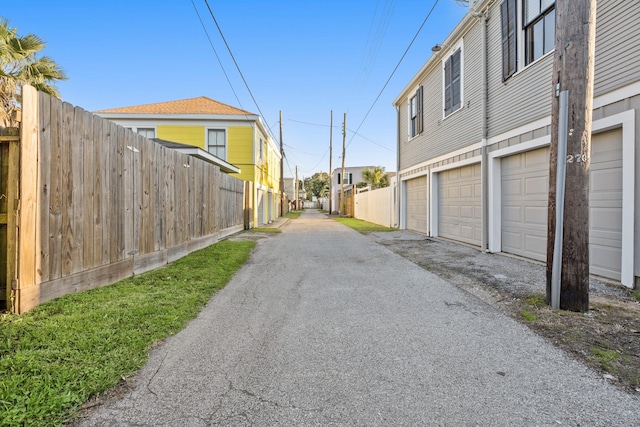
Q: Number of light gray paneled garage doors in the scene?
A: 3